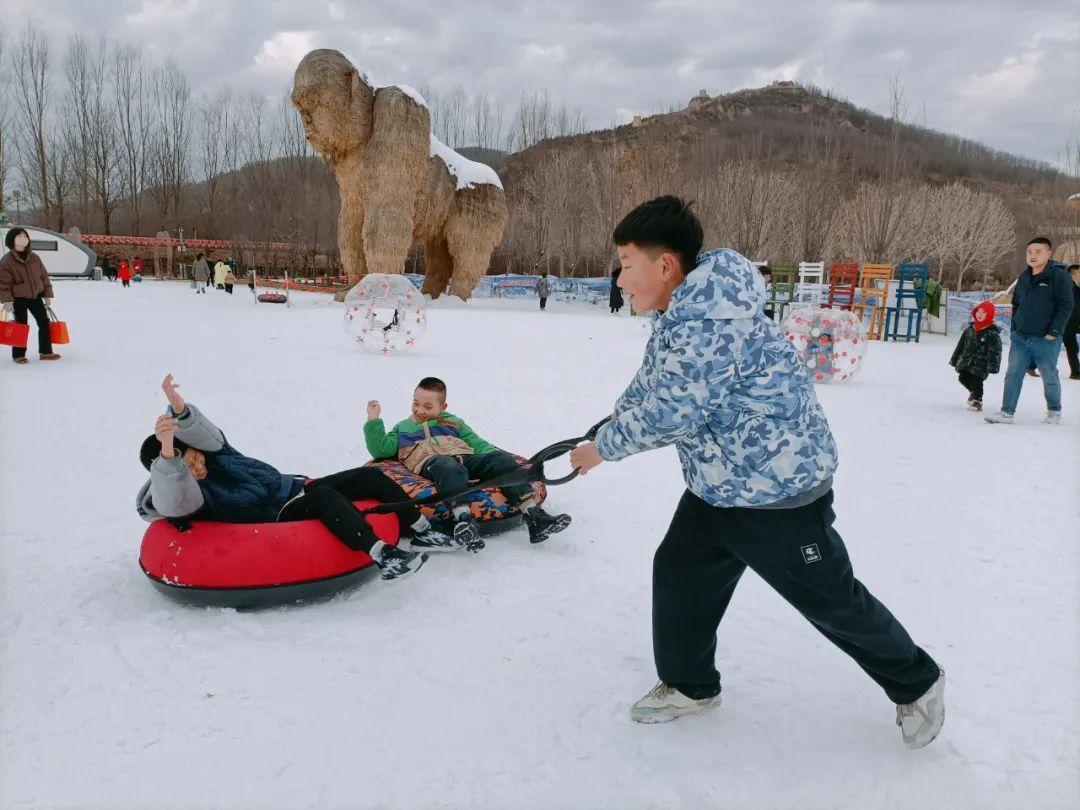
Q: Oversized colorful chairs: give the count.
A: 5